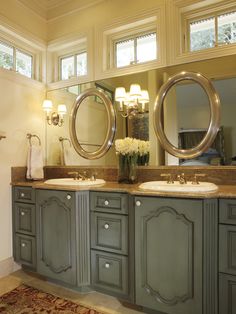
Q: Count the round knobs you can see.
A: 8